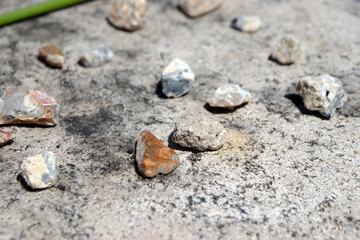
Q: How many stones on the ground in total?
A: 14